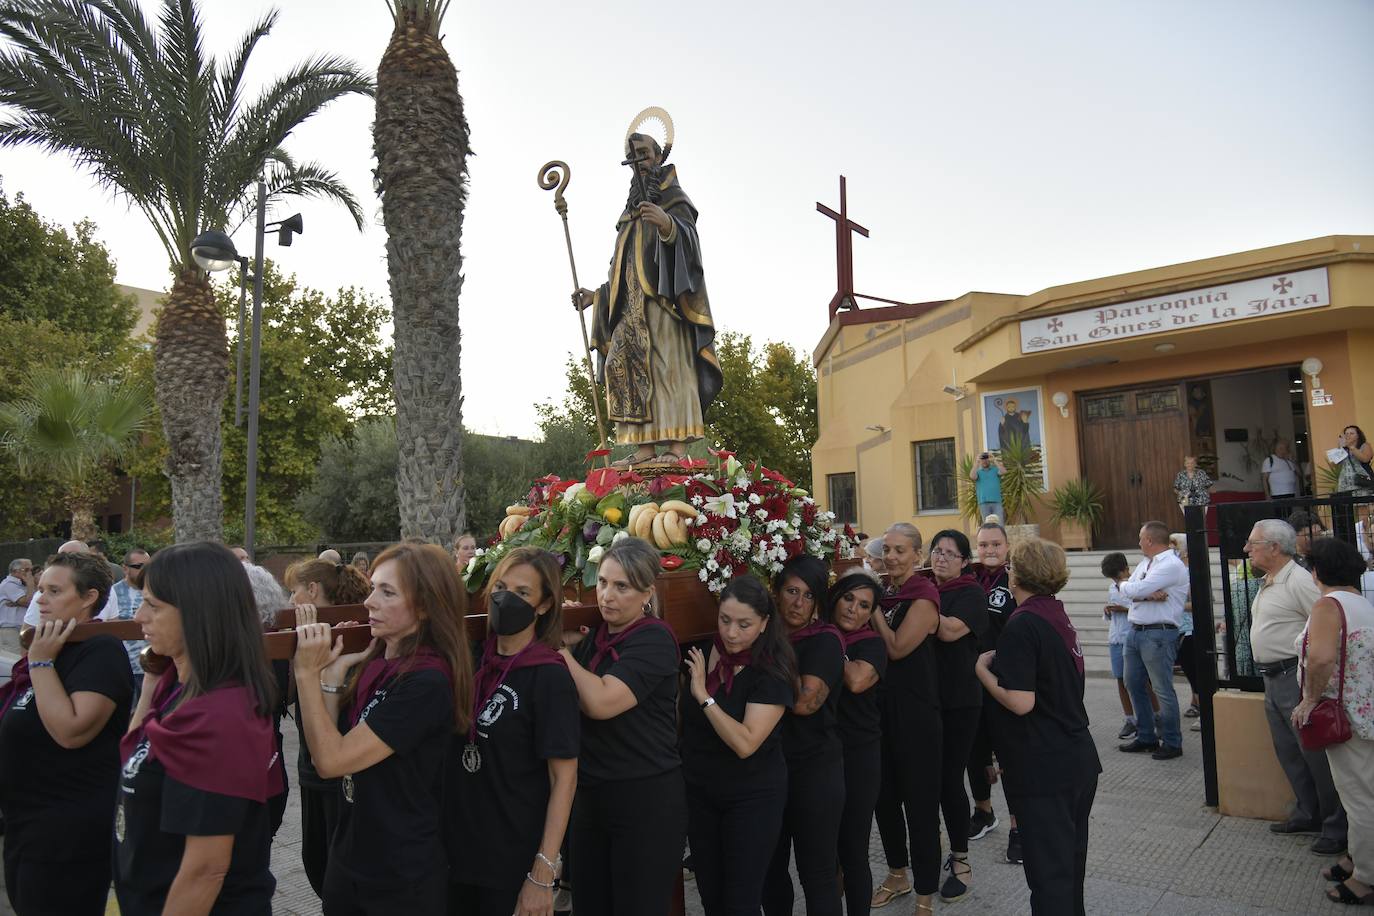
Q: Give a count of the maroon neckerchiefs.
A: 12